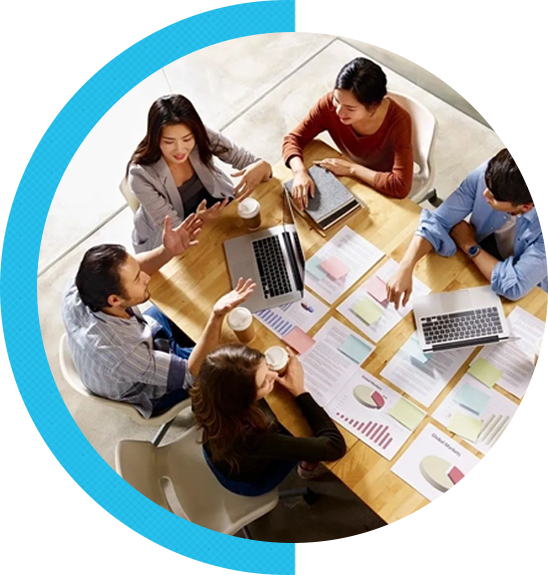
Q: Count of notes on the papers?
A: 11